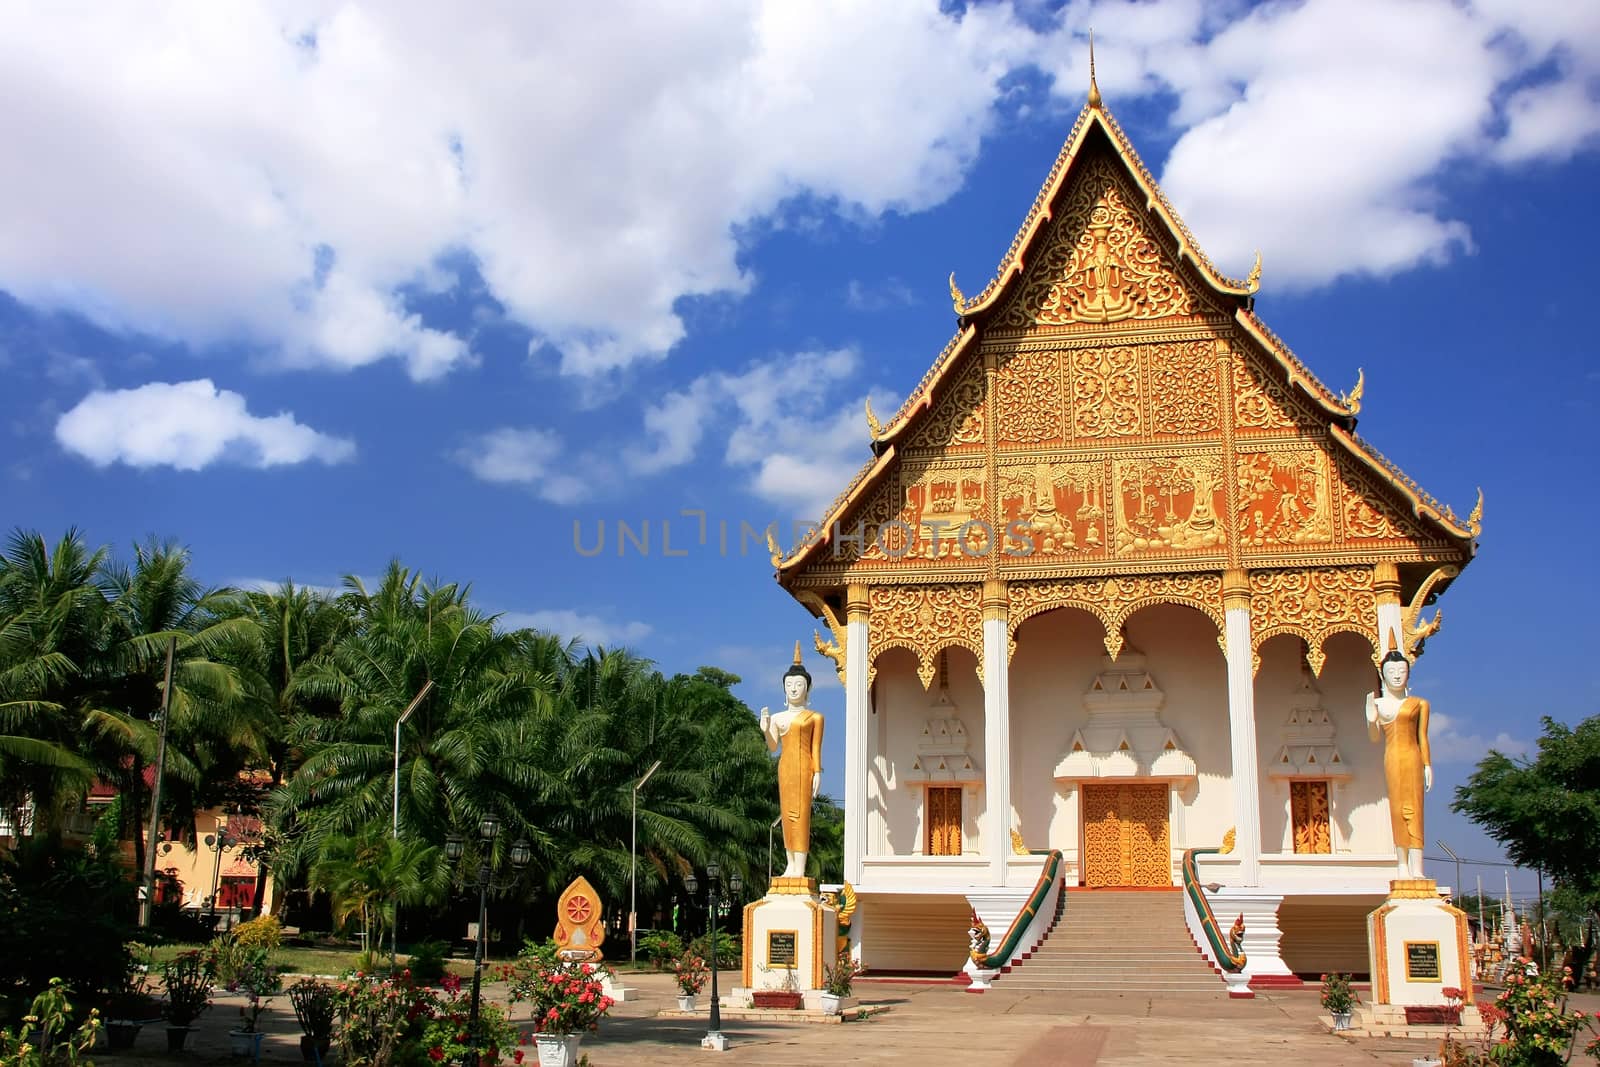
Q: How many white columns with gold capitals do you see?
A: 4